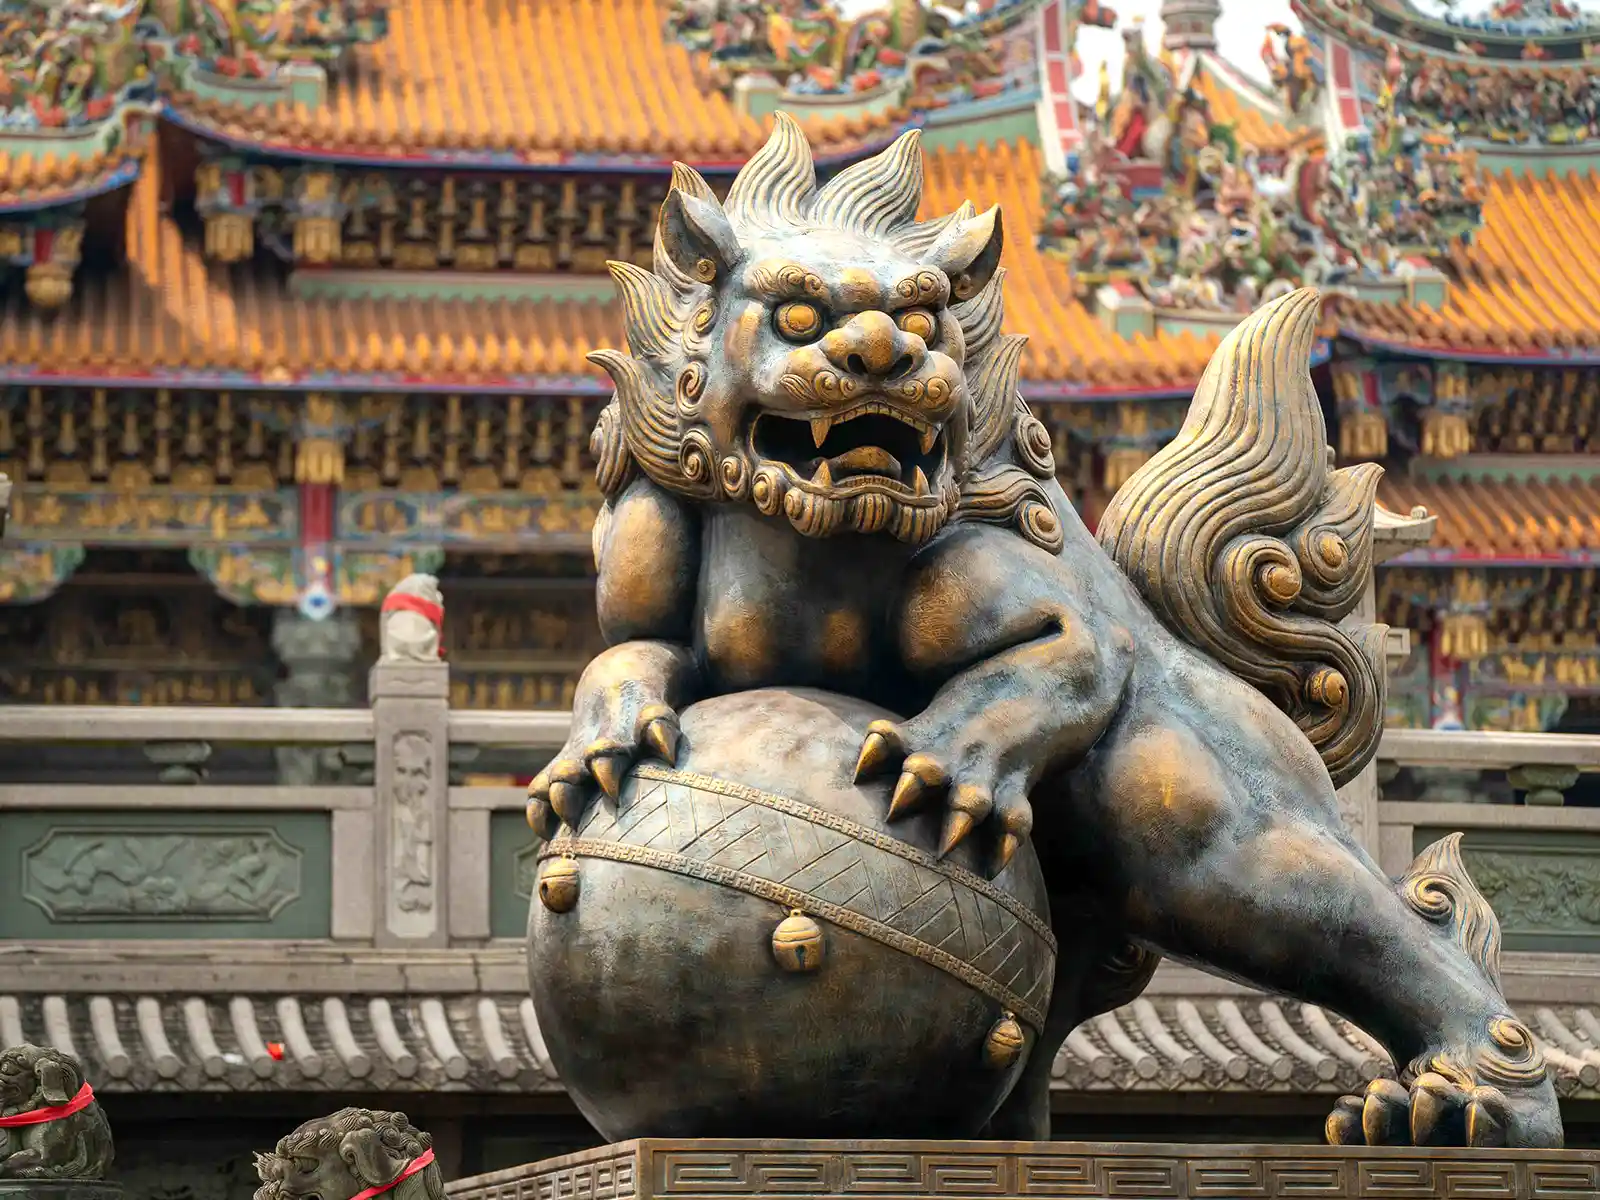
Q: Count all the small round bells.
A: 3